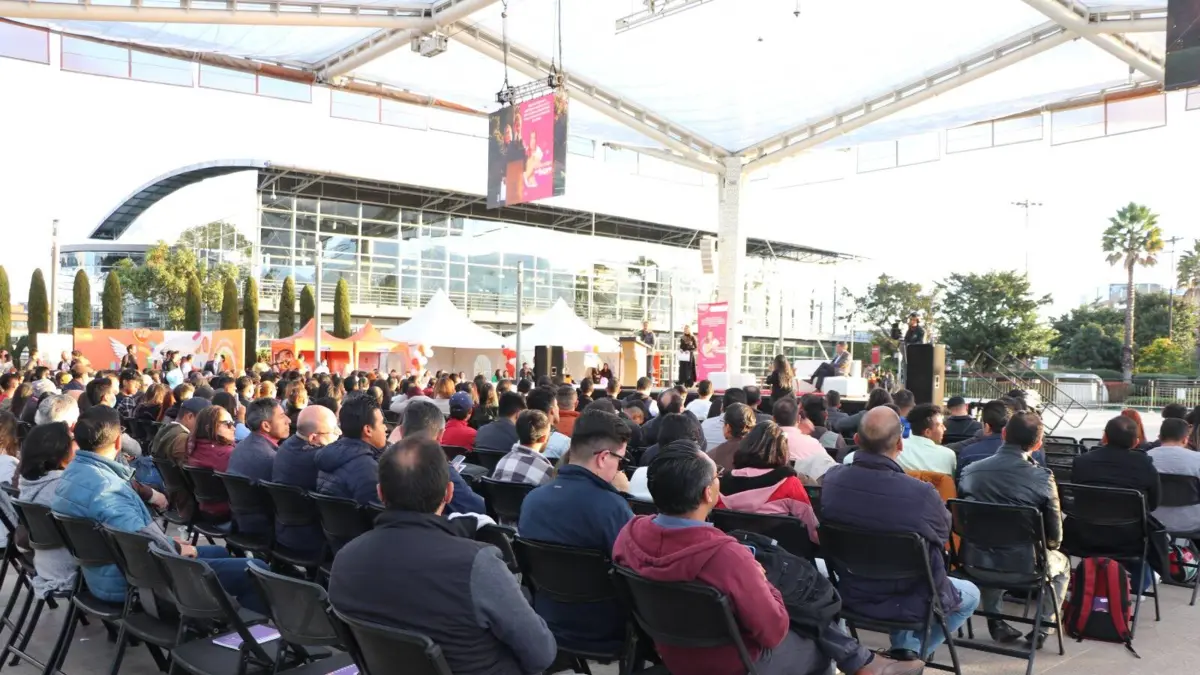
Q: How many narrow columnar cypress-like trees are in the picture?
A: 10